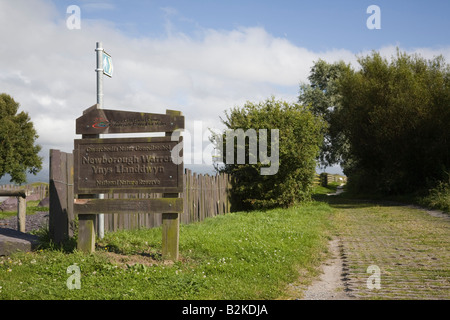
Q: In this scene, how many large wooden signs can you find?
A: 1